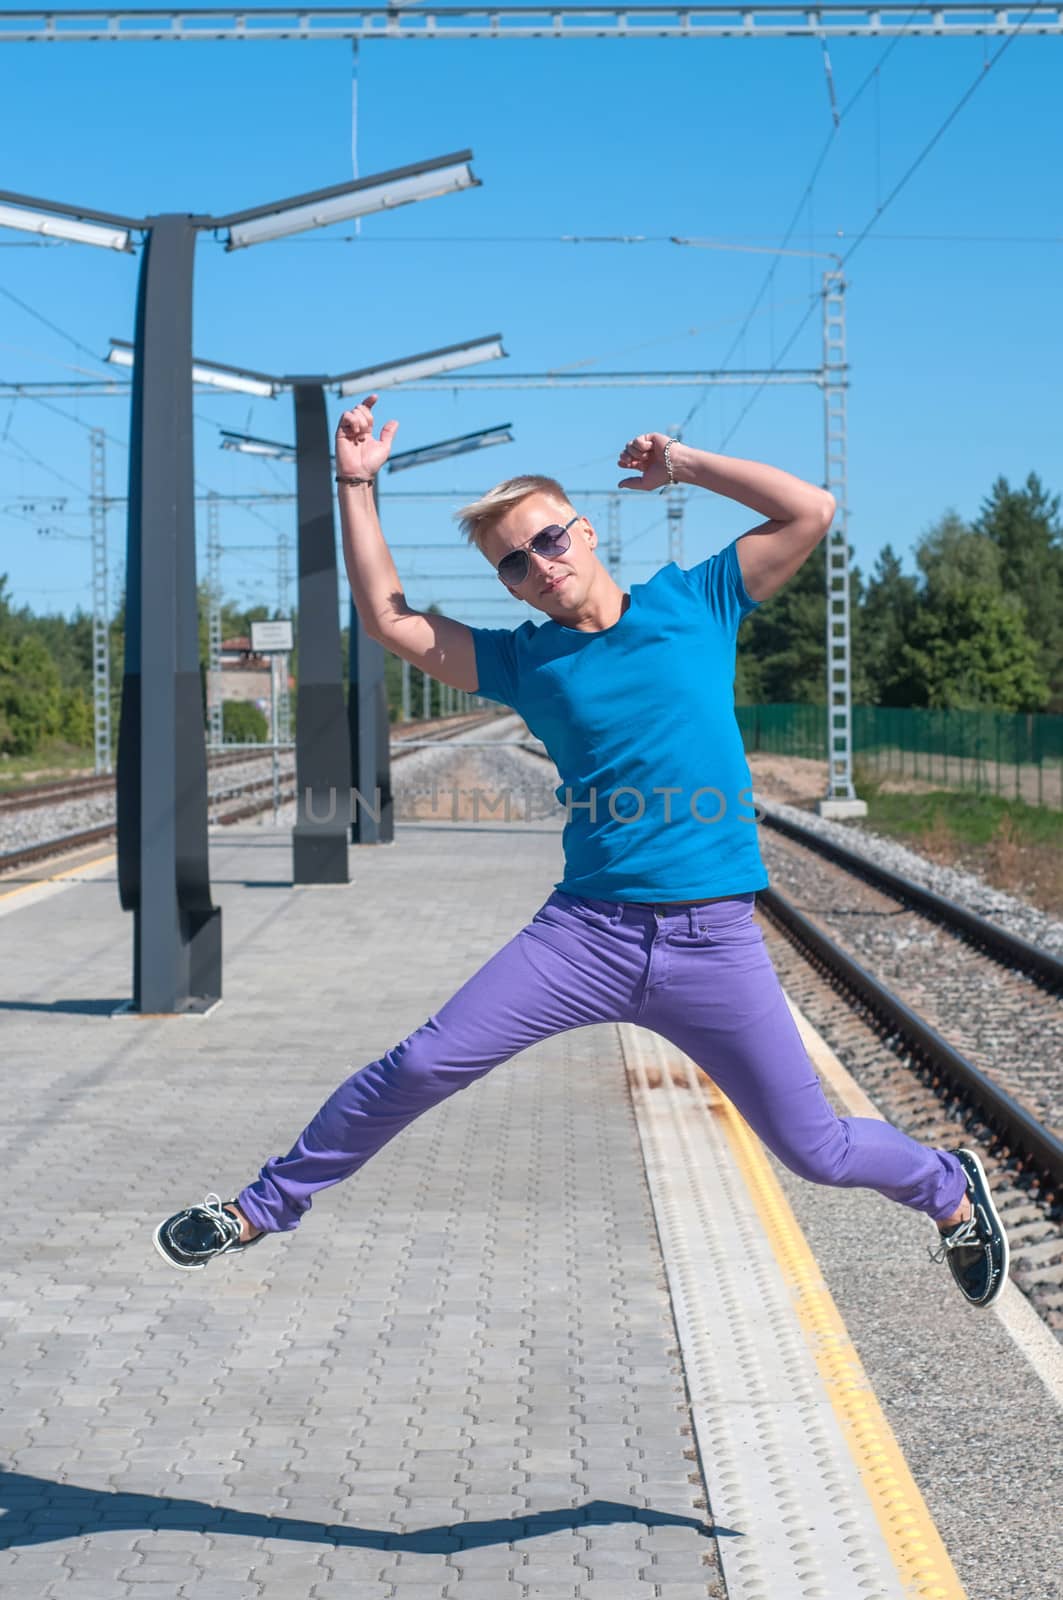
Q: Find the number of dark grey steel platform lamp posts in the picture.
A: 3